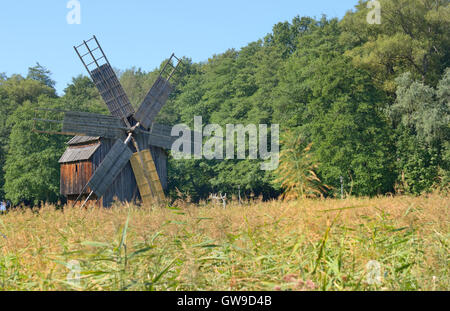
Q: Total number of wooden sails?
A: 6